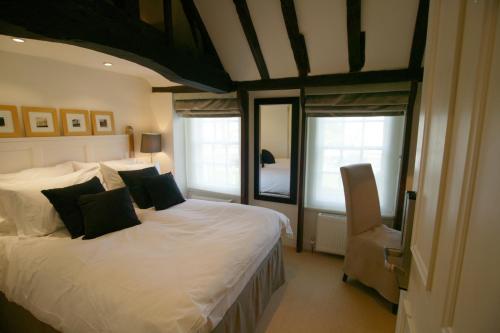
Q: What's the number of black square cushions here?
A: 4